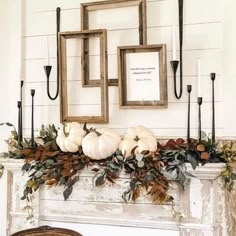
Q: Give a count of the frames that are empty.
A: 2